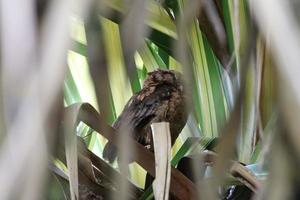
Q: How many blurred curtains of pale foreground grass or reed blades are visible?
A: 2